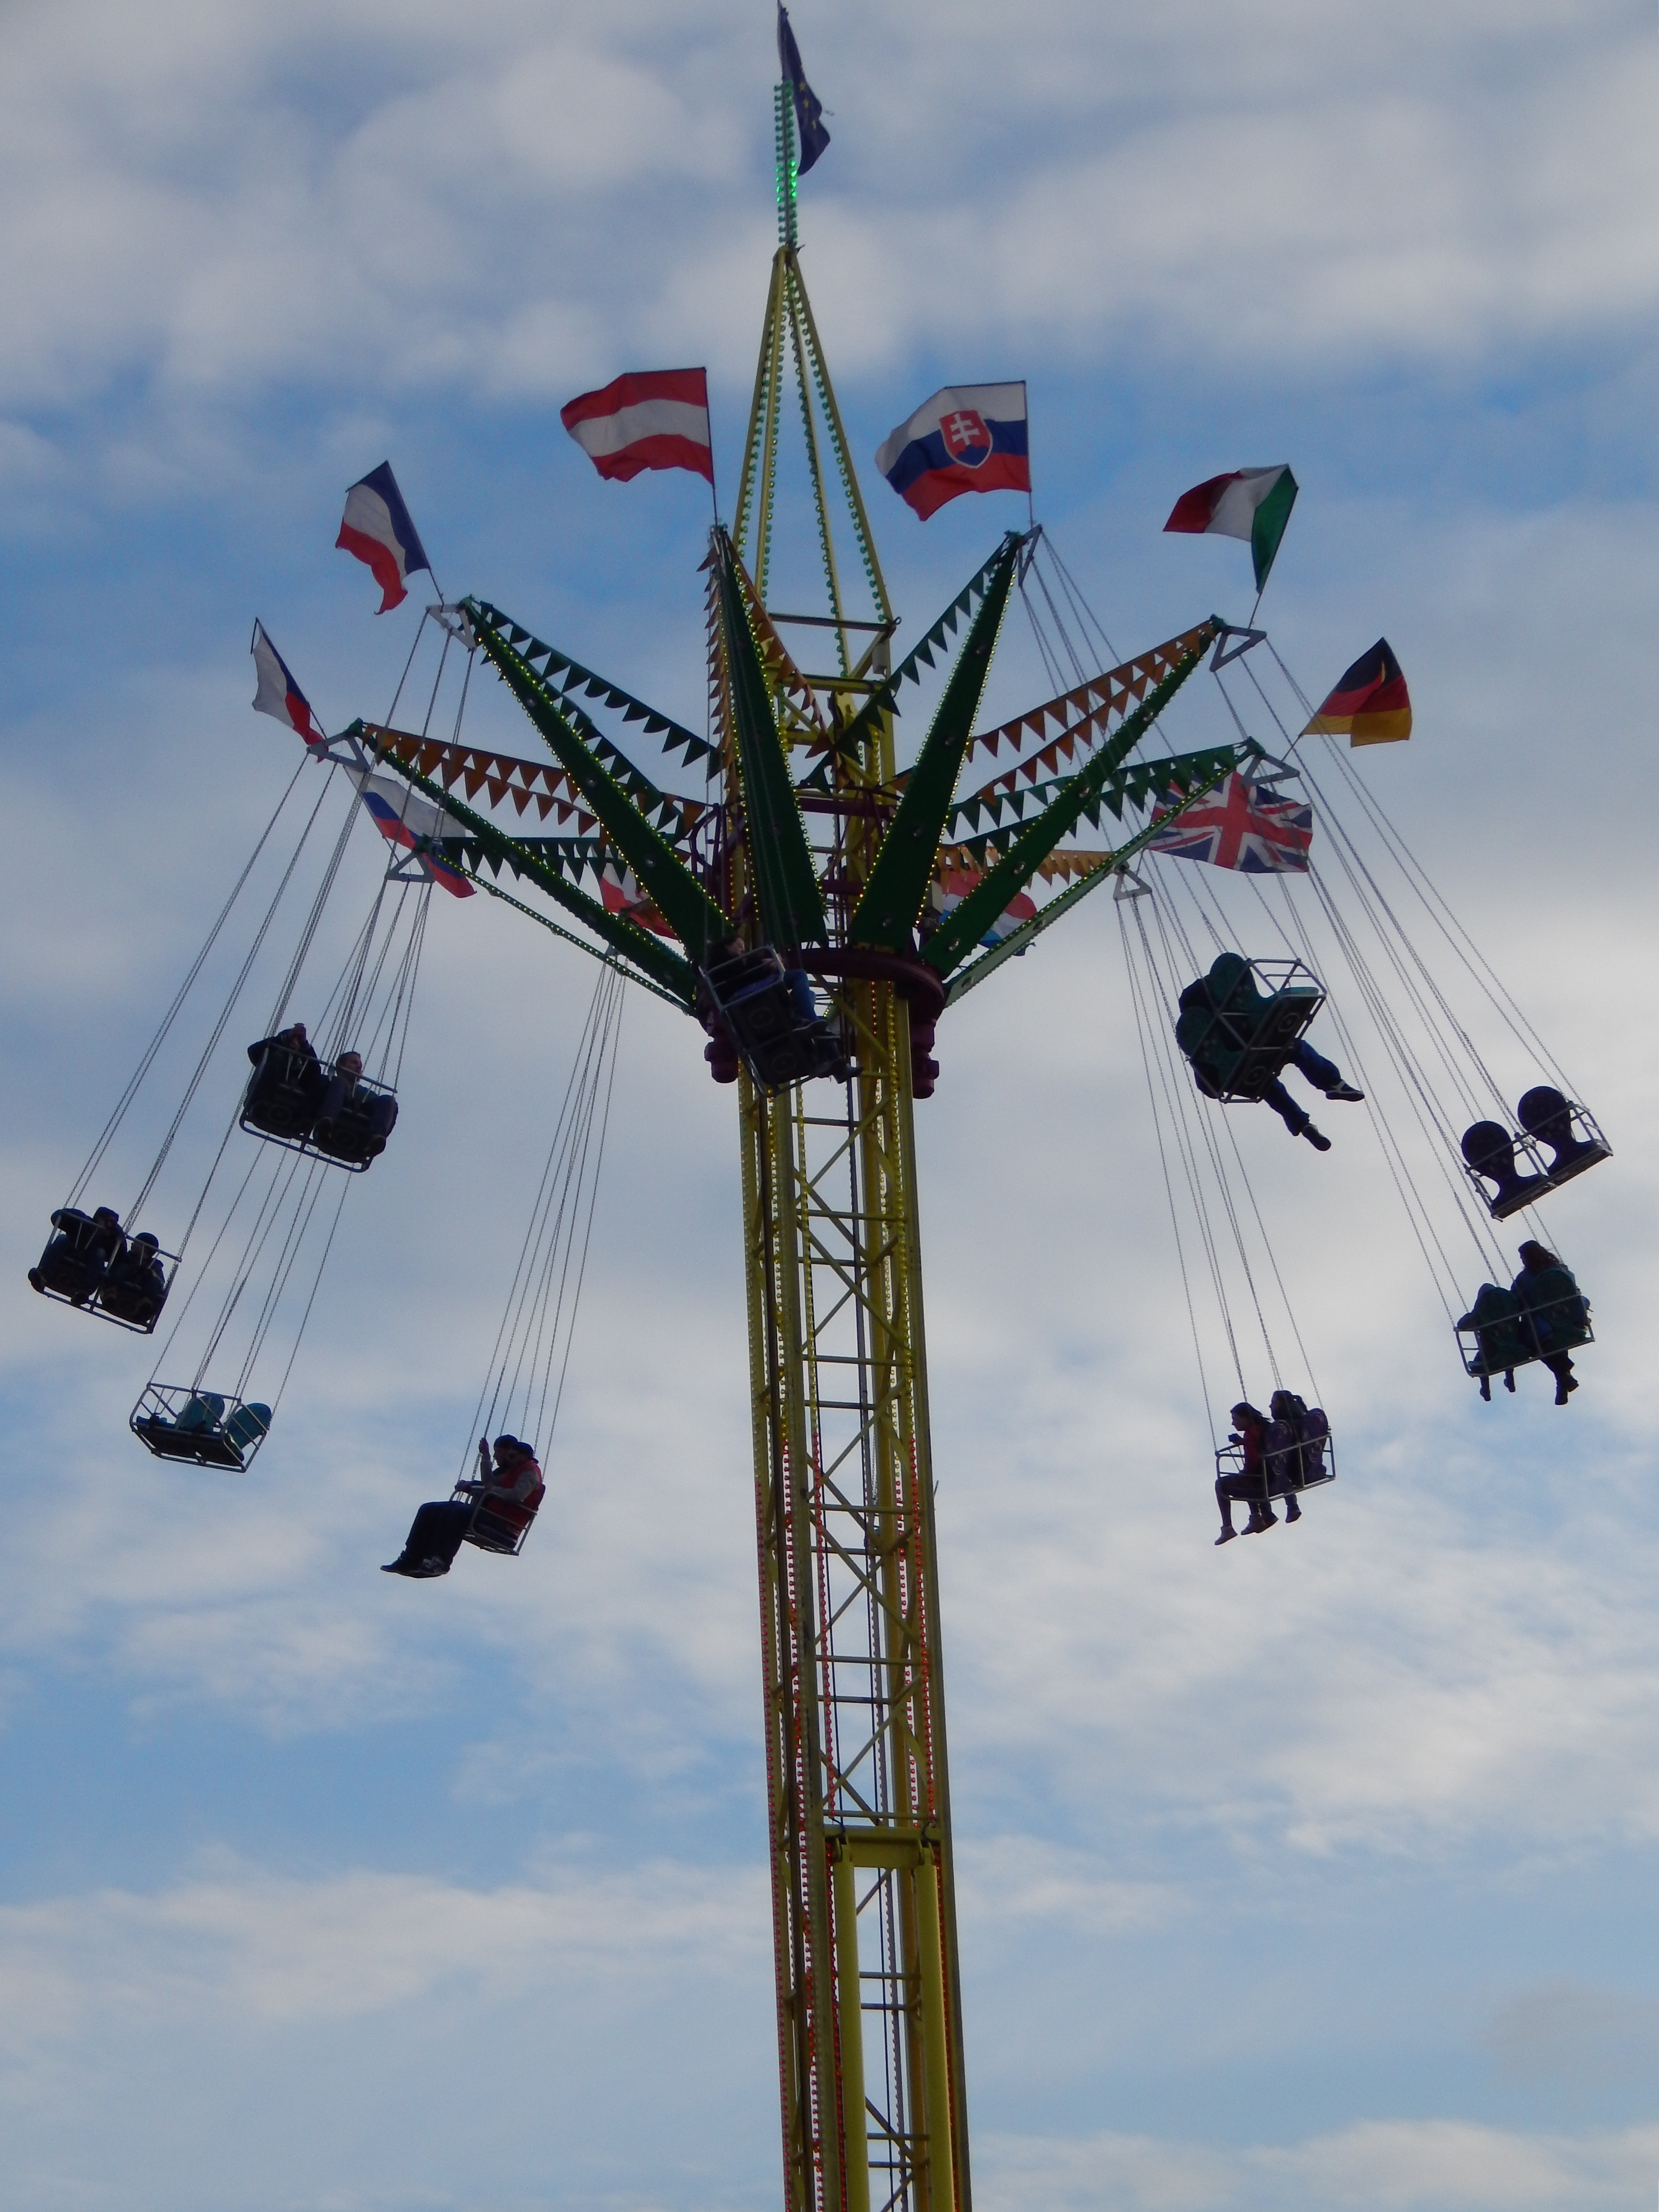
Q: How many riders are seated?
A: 13